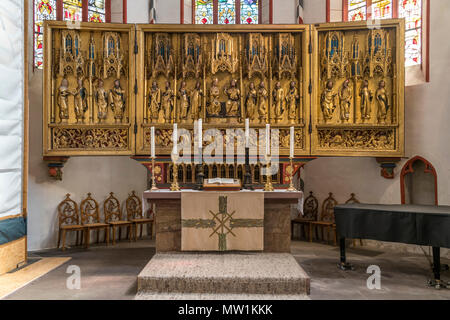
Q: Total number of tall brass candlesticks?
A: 4